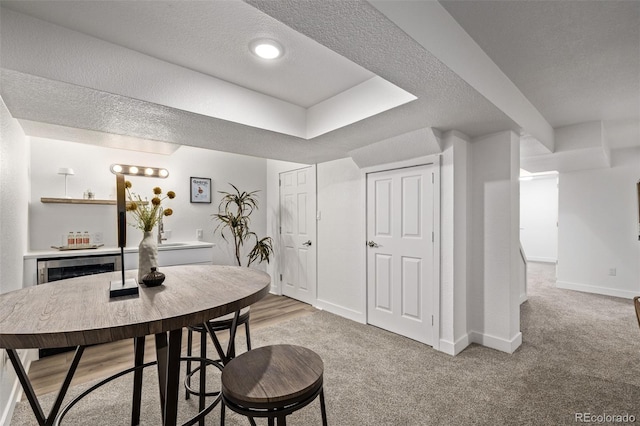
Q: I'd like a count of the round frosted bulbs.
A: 4